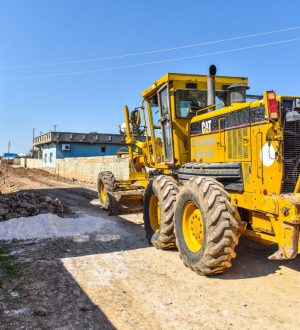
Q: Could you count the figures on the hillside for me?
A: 0